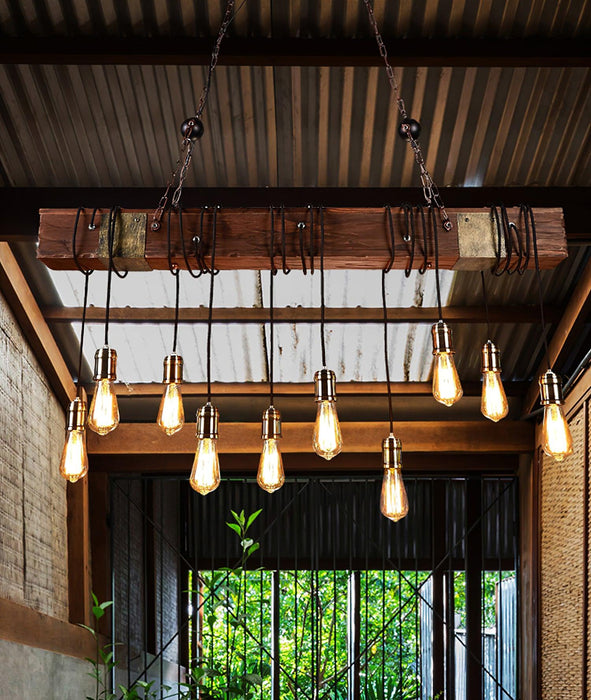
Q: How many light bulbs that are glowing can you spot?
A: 10